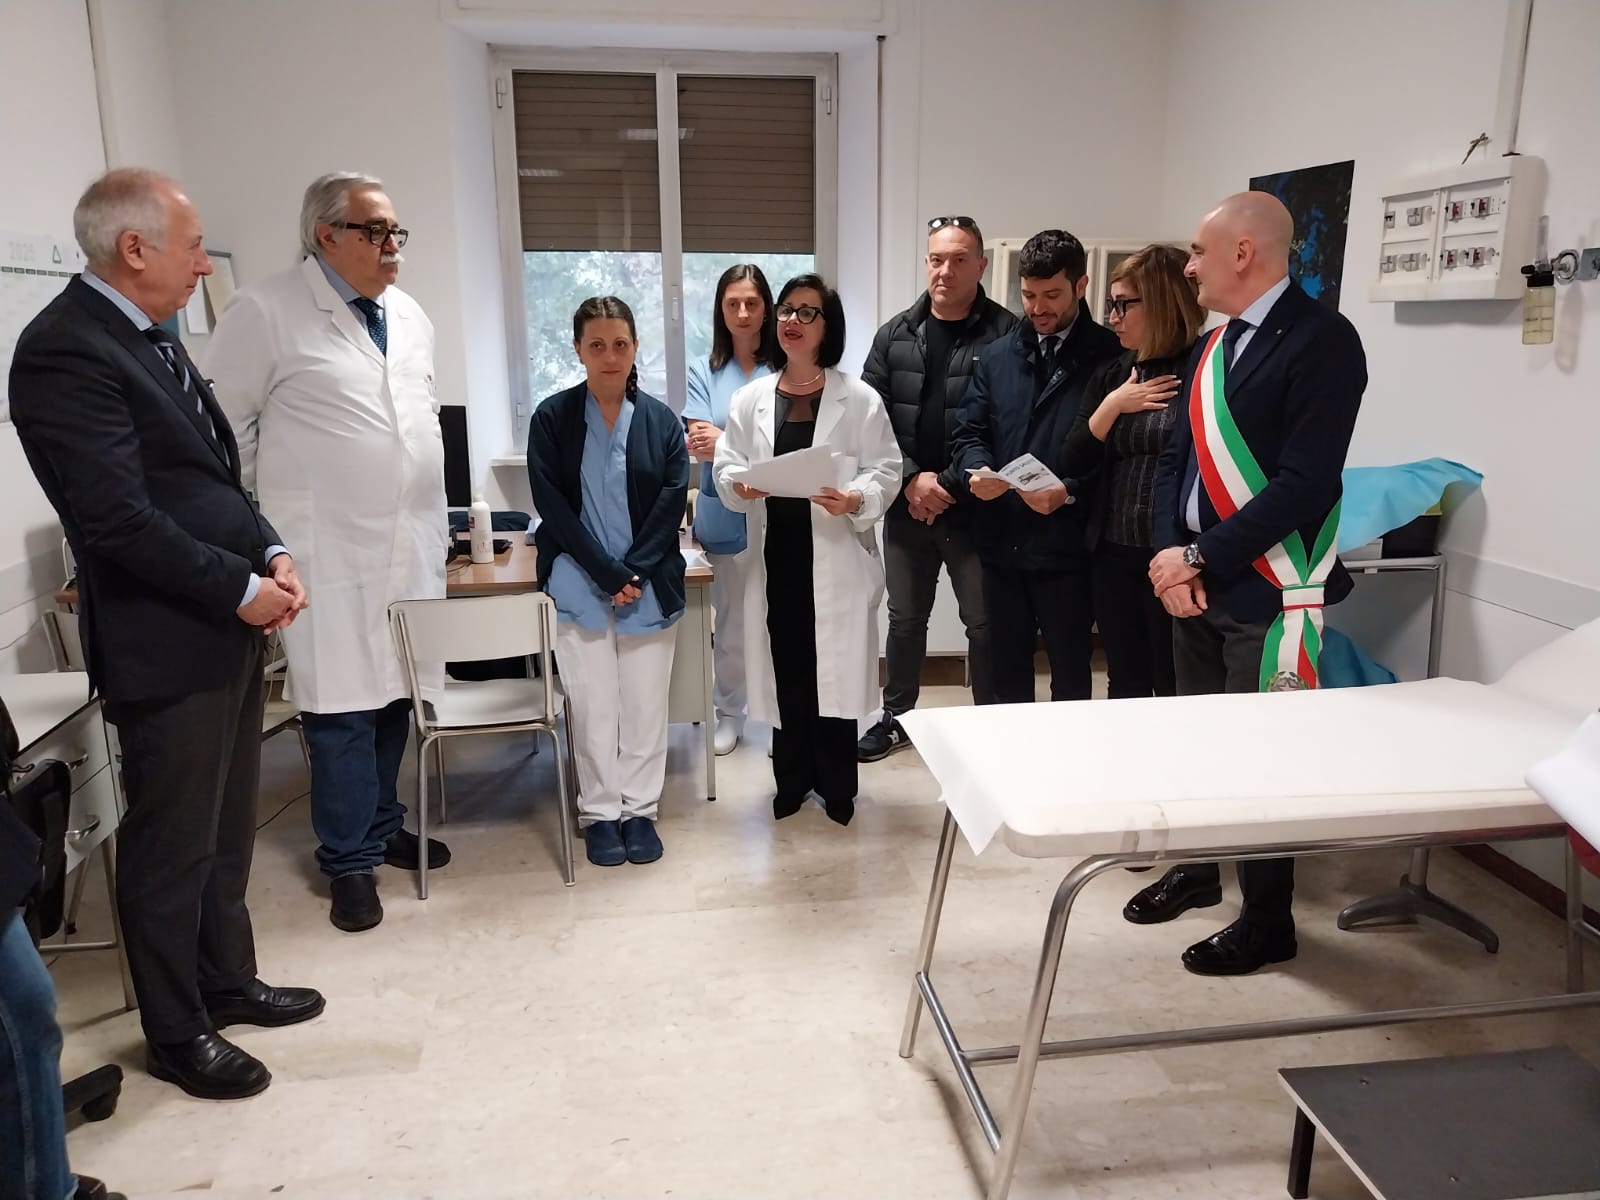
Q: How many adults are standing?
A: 9